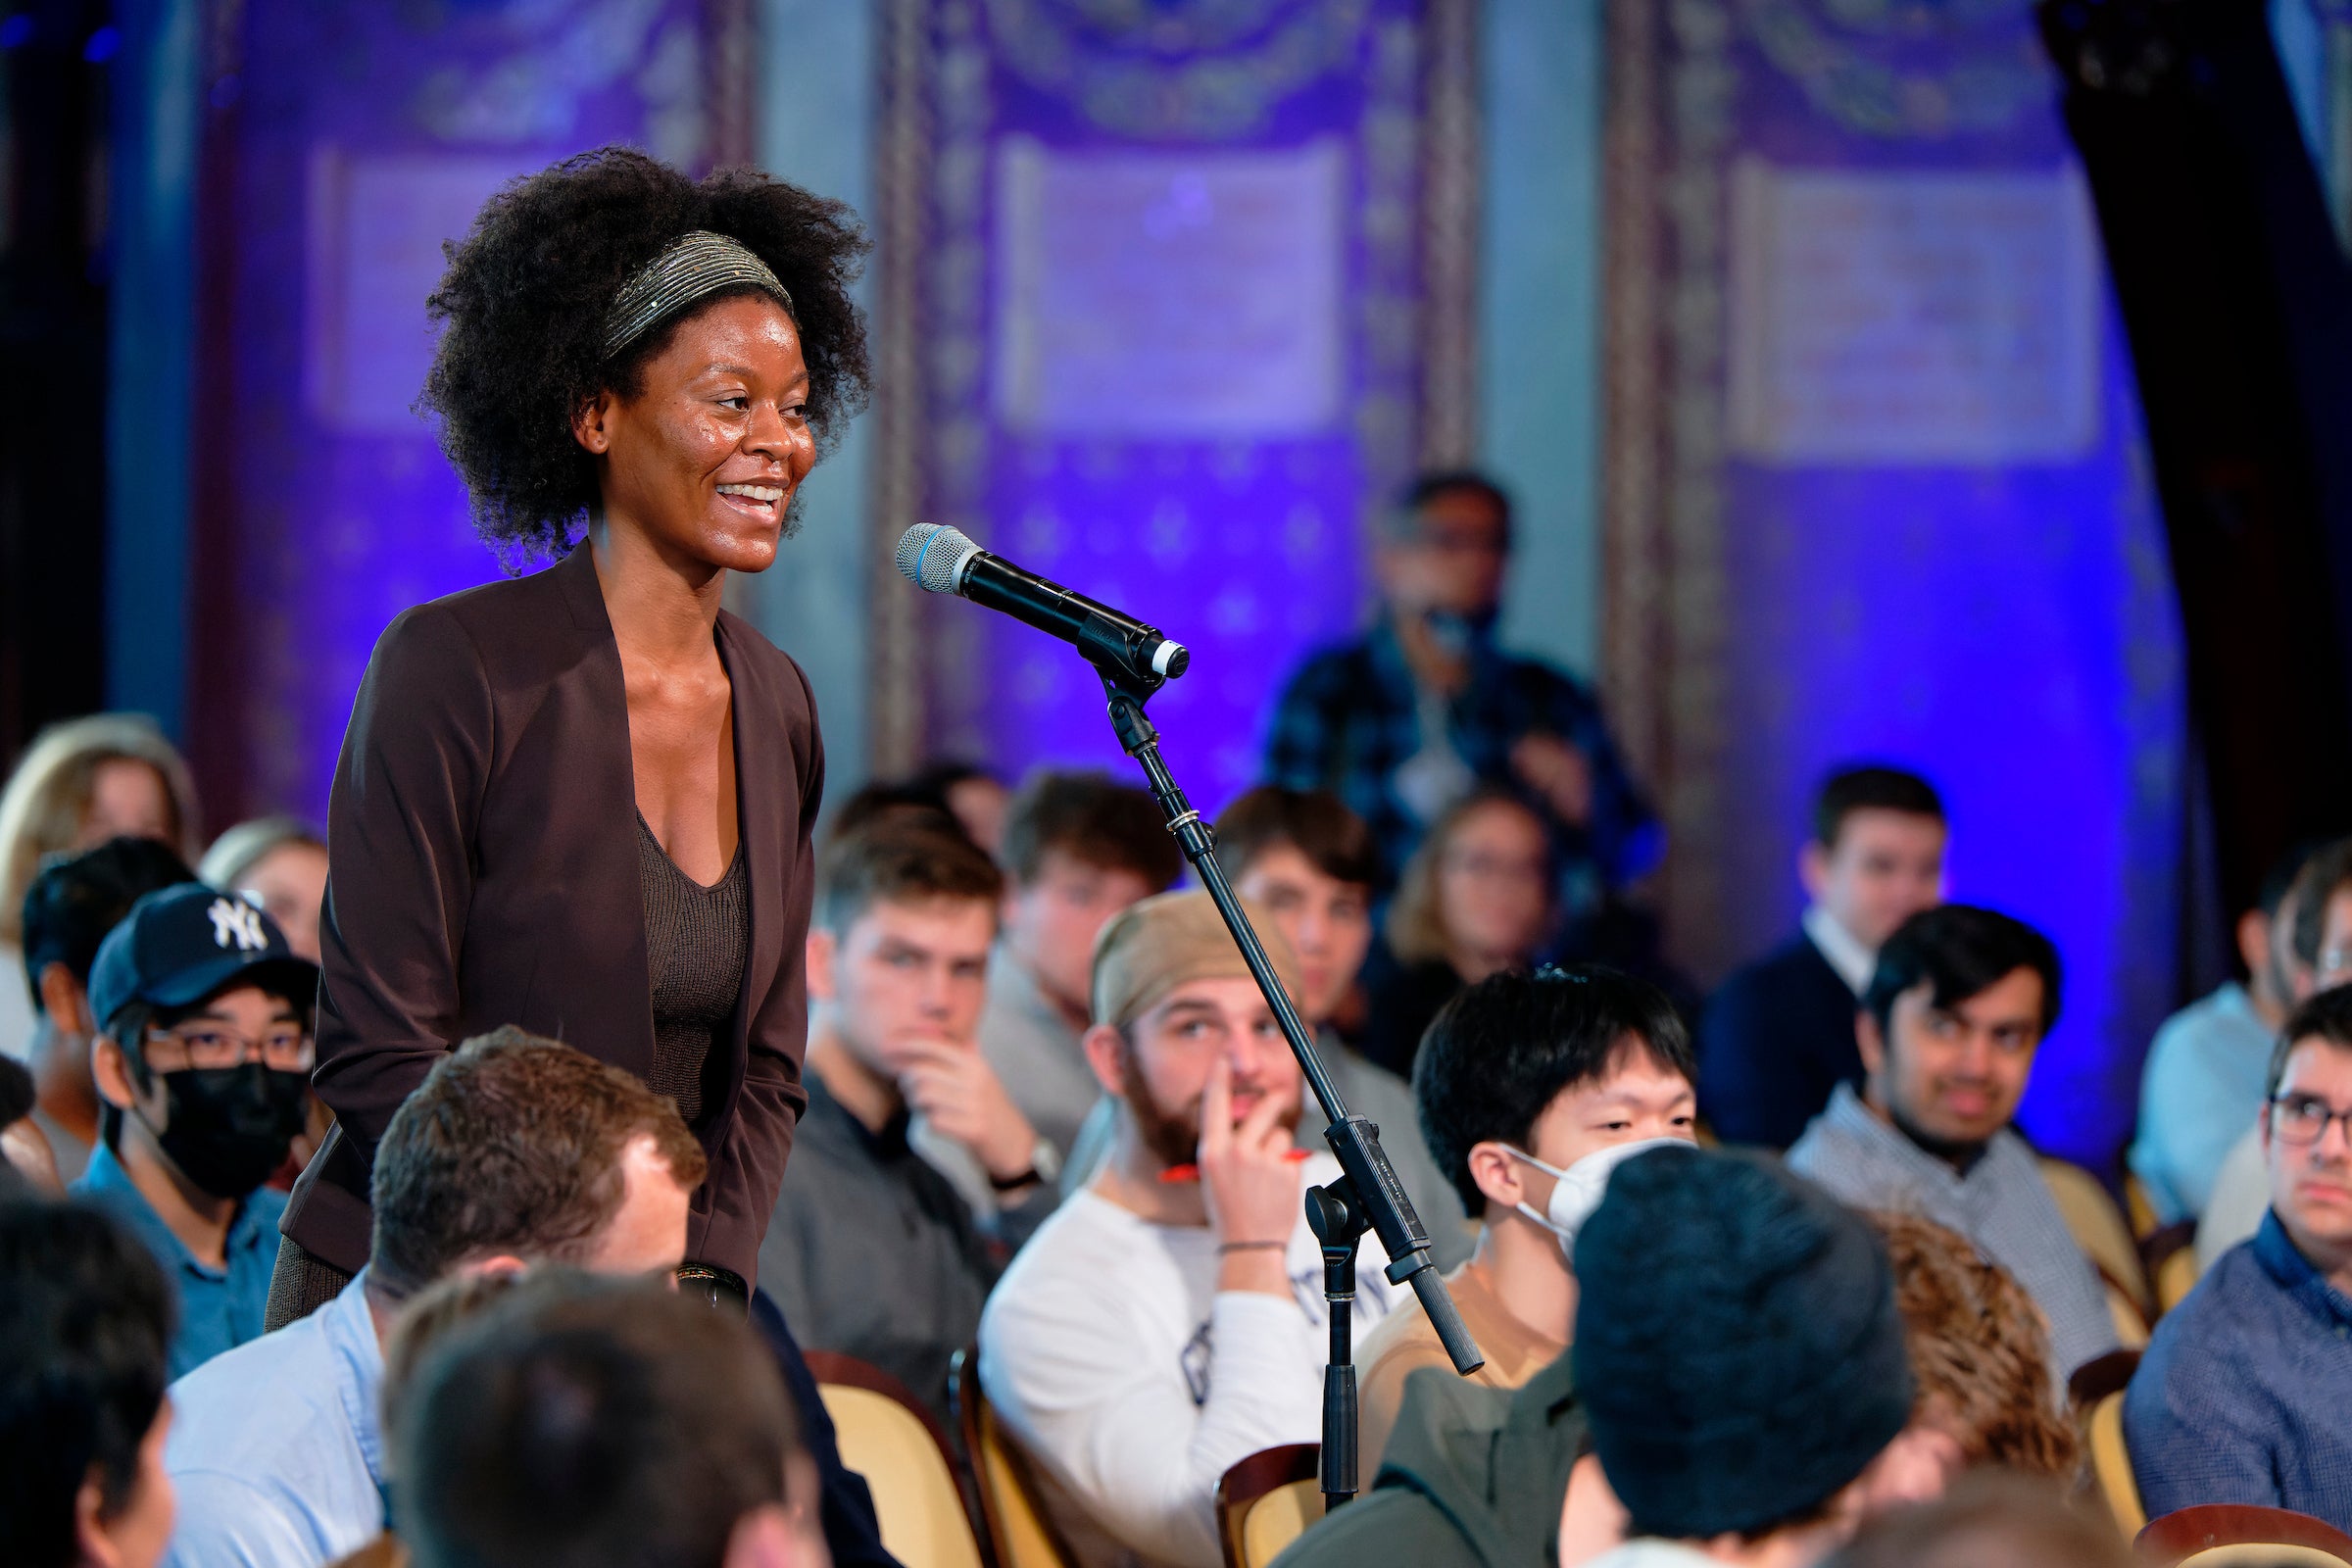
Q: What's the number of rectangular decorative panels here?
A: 3